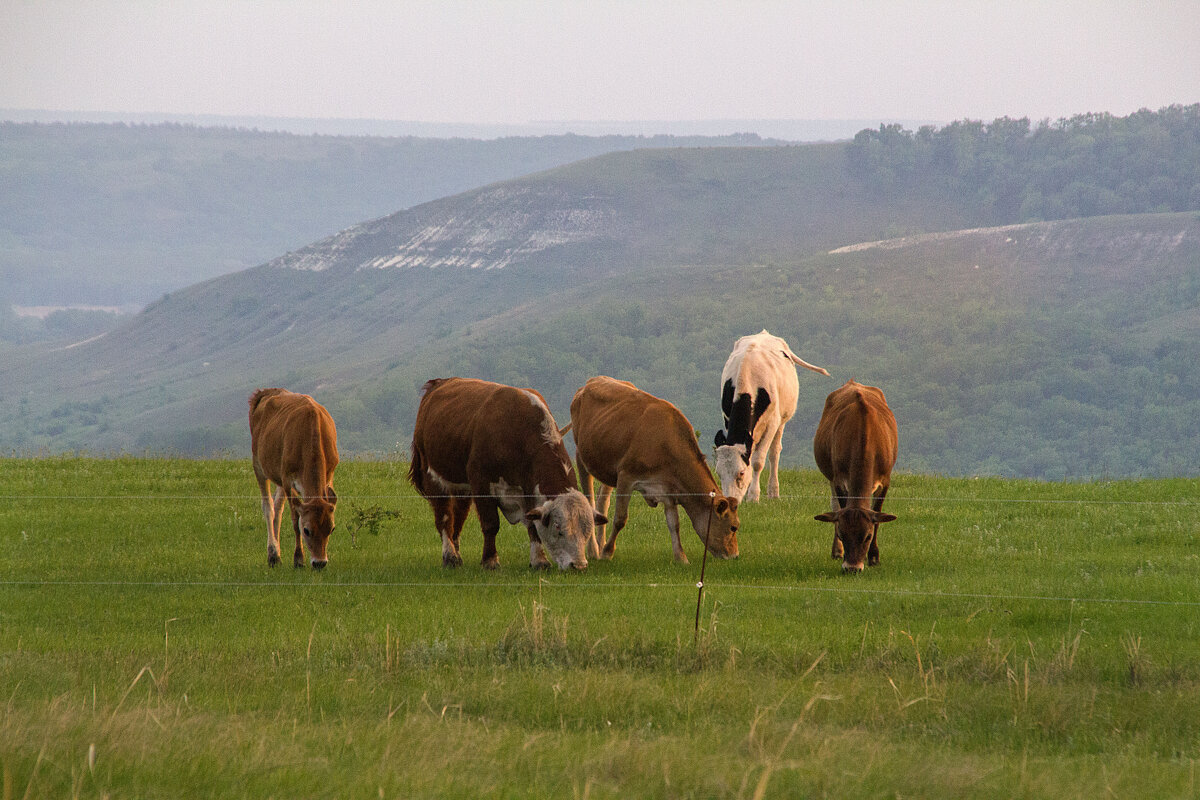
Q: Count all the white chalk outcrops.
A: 2